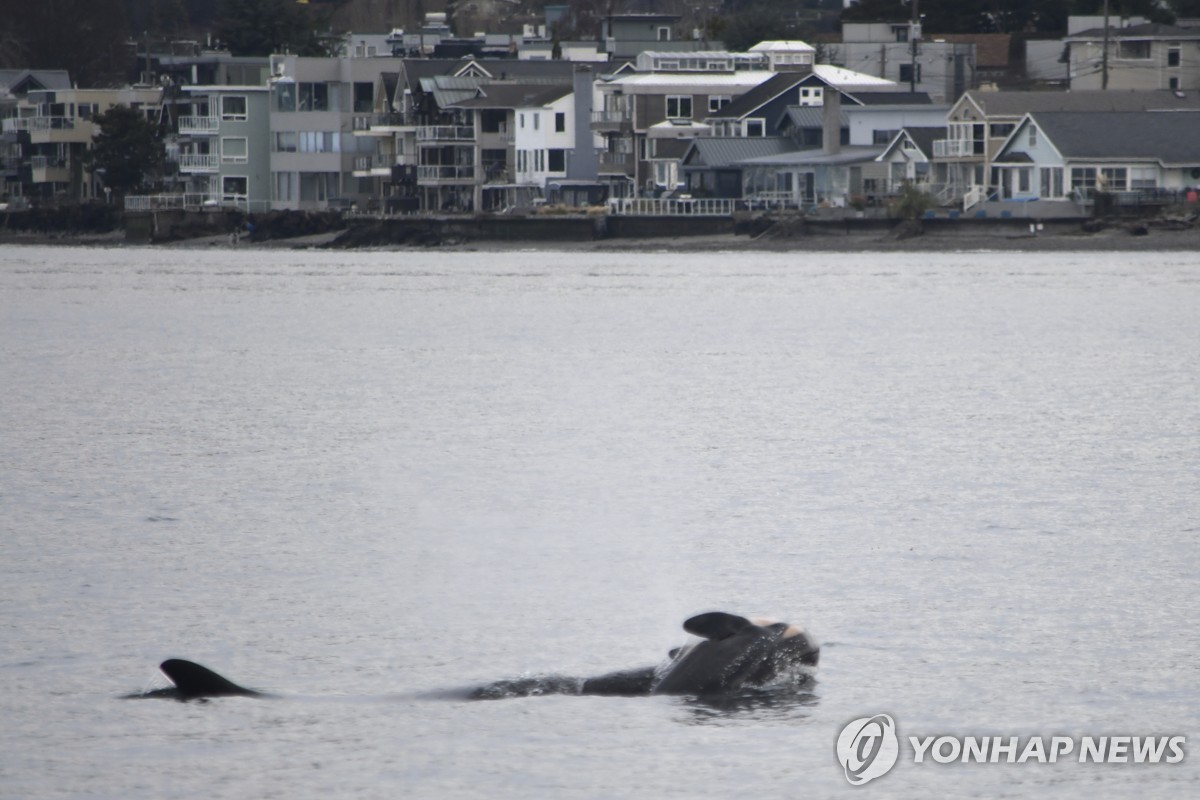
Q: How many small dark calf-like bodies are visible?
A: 1